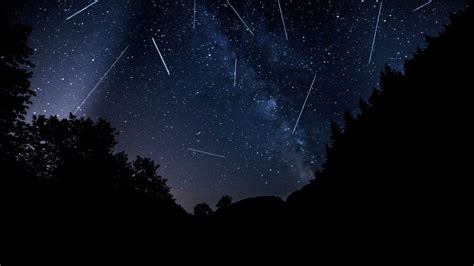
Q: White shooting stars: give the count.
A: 11